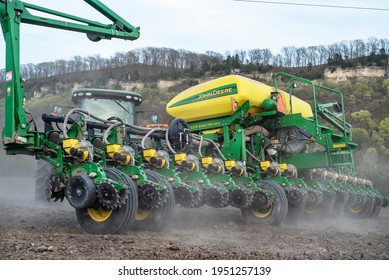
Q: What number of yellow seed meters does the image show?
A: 14